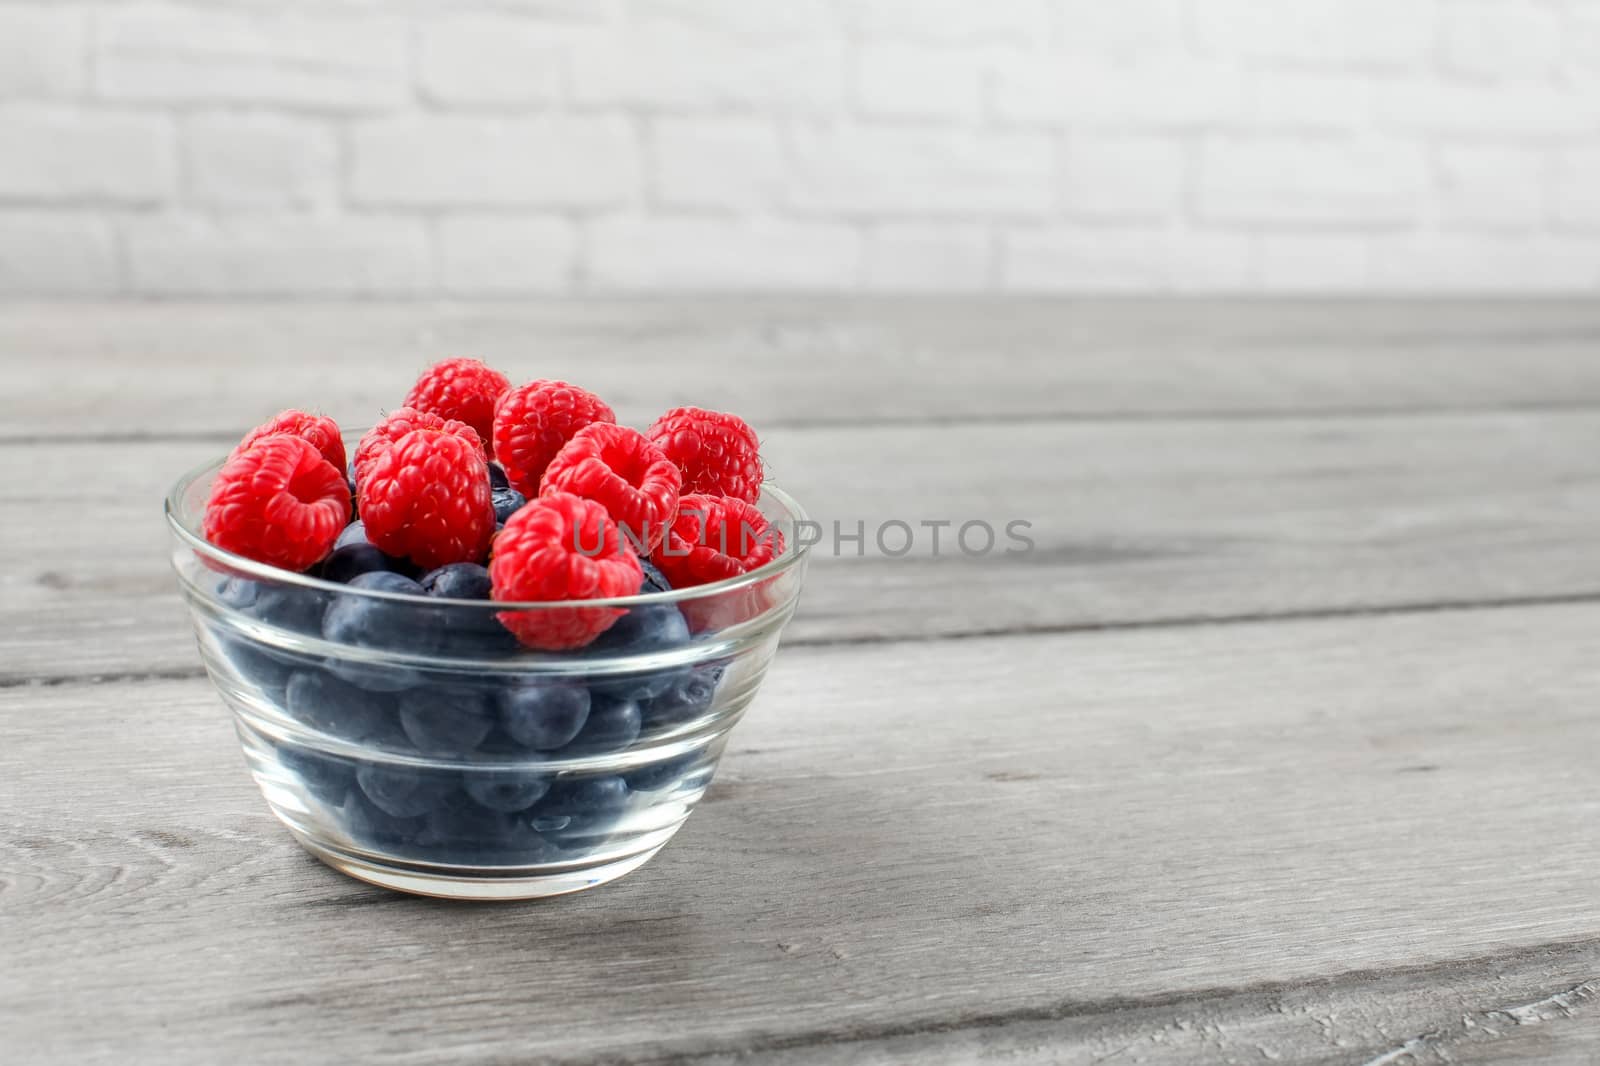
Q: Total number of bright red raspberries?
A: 10